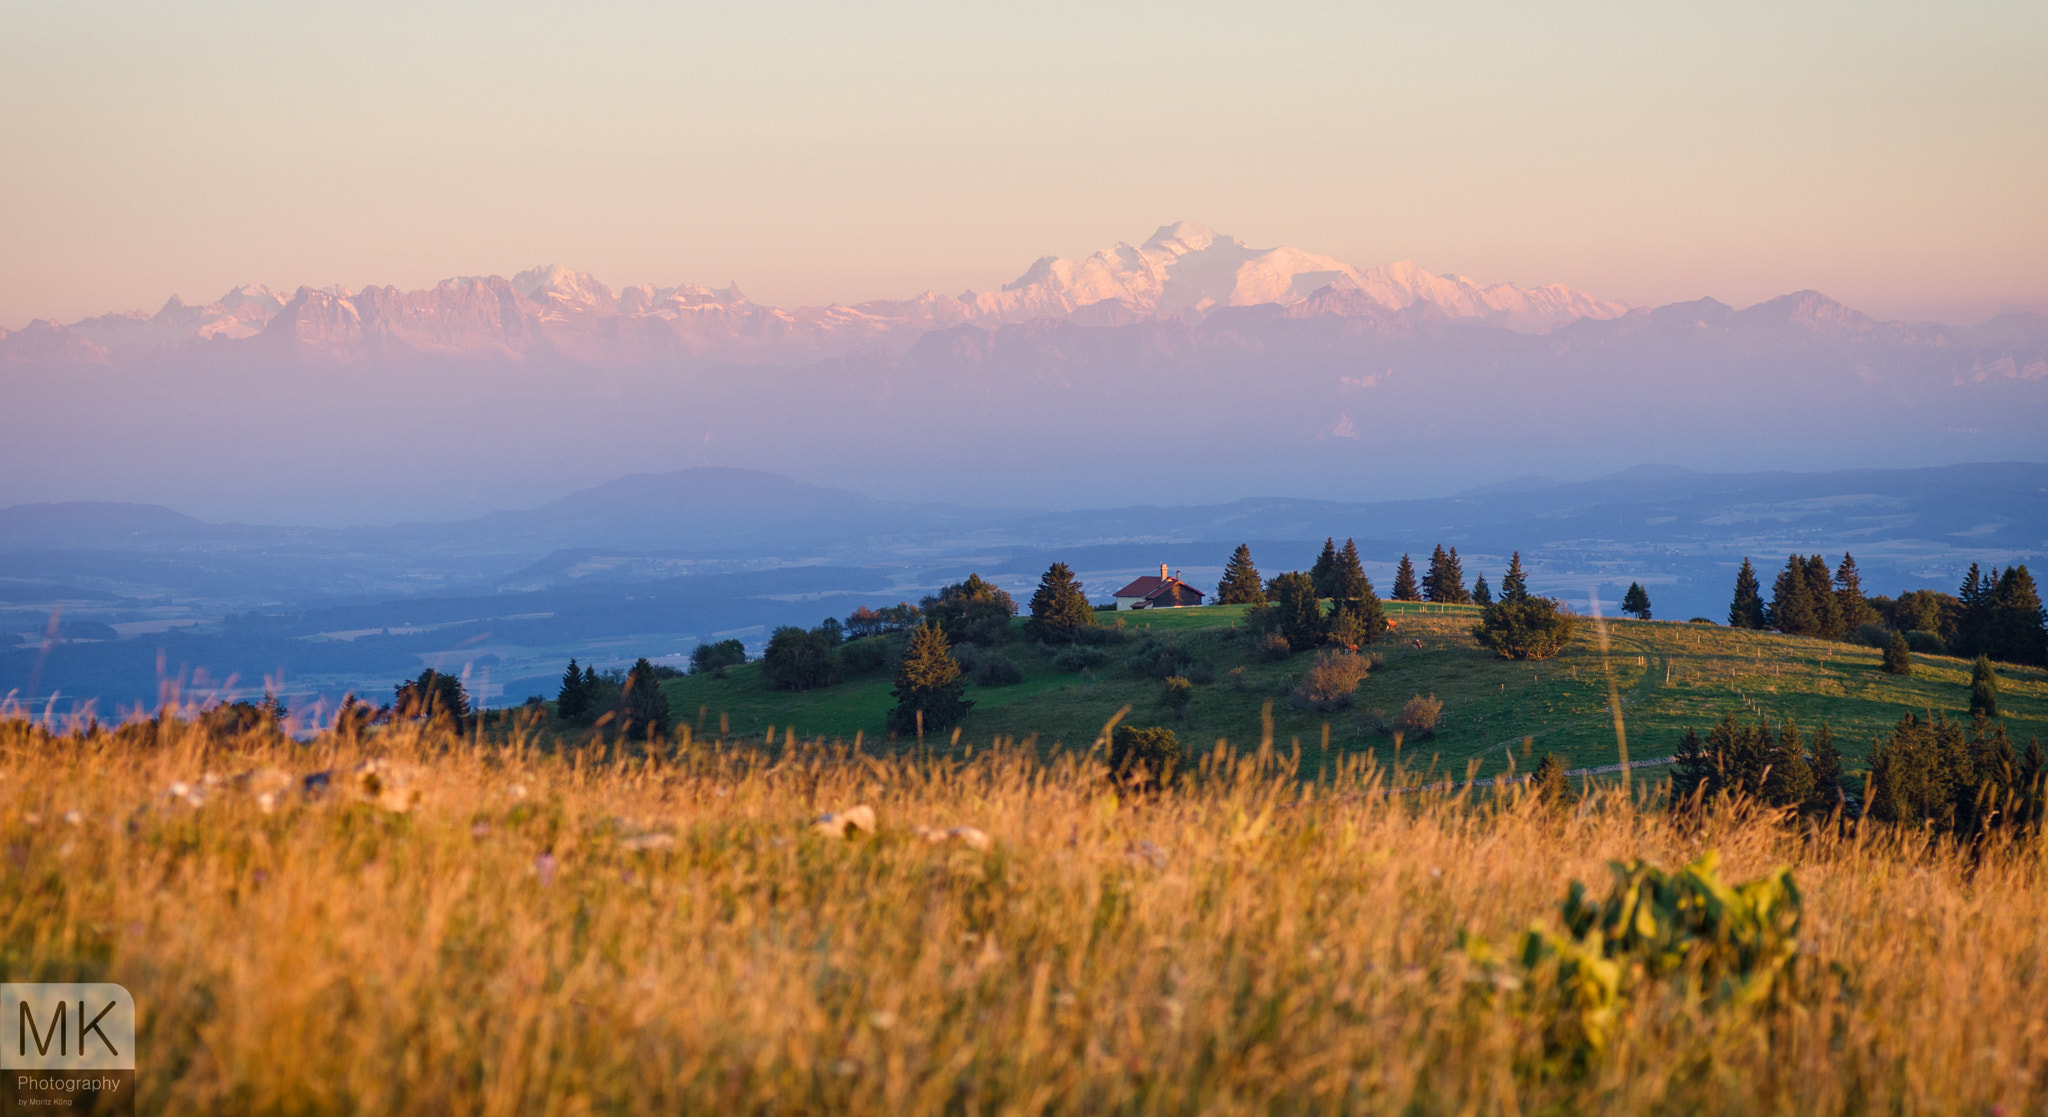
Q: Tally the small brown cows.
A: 3